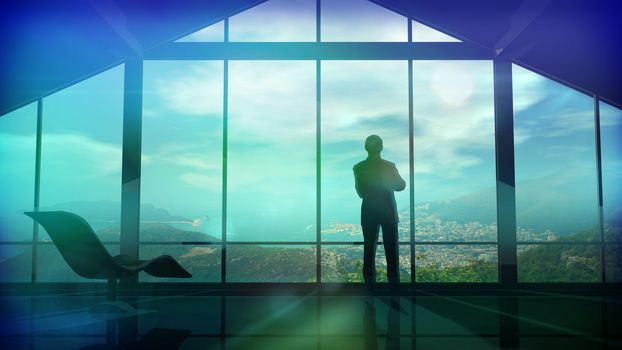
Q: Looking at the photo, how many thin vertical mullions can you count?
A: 5